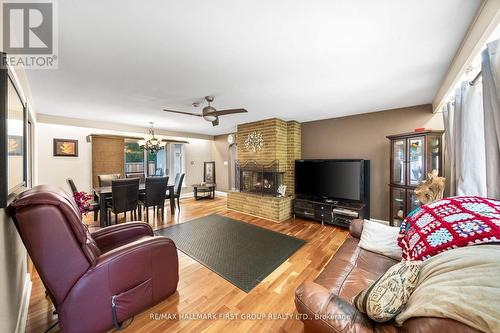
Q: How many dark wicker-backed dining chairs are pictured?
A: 6